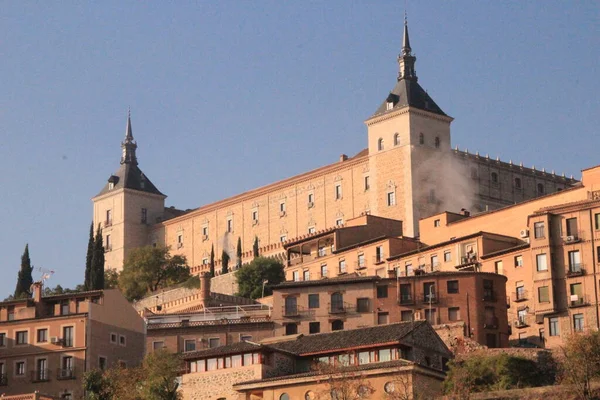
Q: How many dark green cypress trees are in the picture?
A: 7